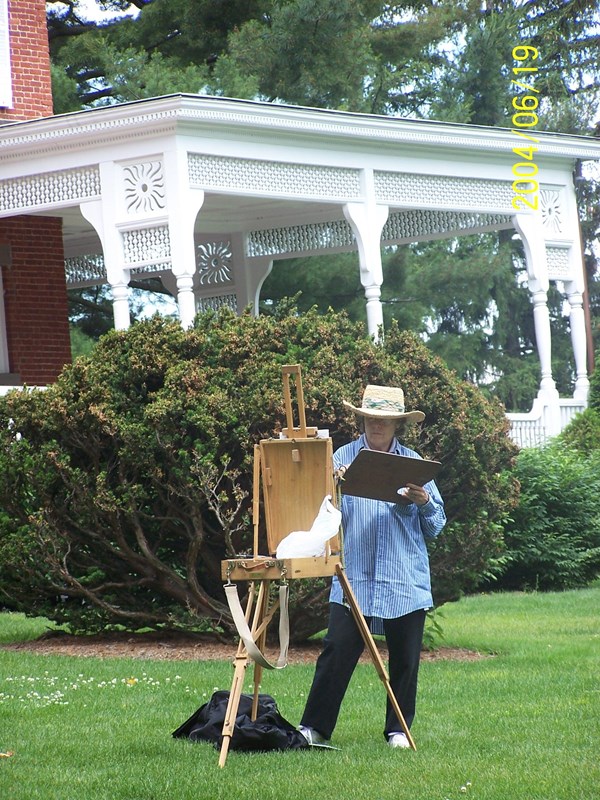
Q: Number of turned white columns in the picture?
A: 5